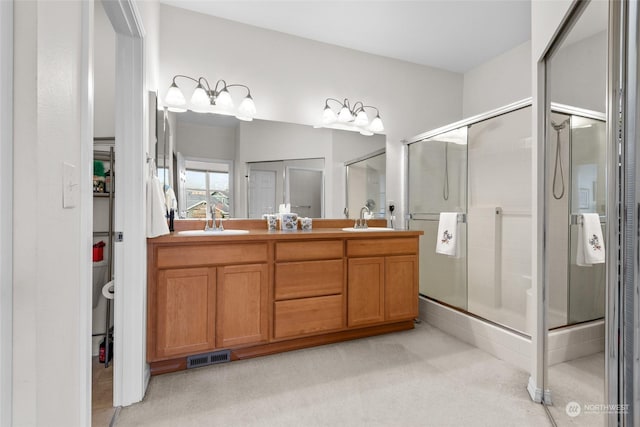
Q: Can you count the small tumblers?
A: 2